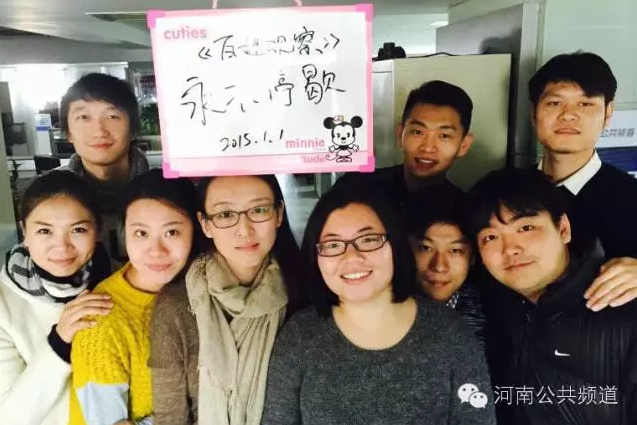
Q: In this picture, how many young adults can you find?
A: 9